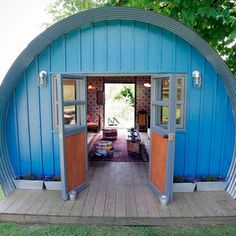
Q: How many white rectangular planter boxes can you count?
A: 4